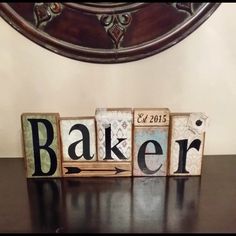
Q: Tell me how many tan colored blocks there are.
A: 2